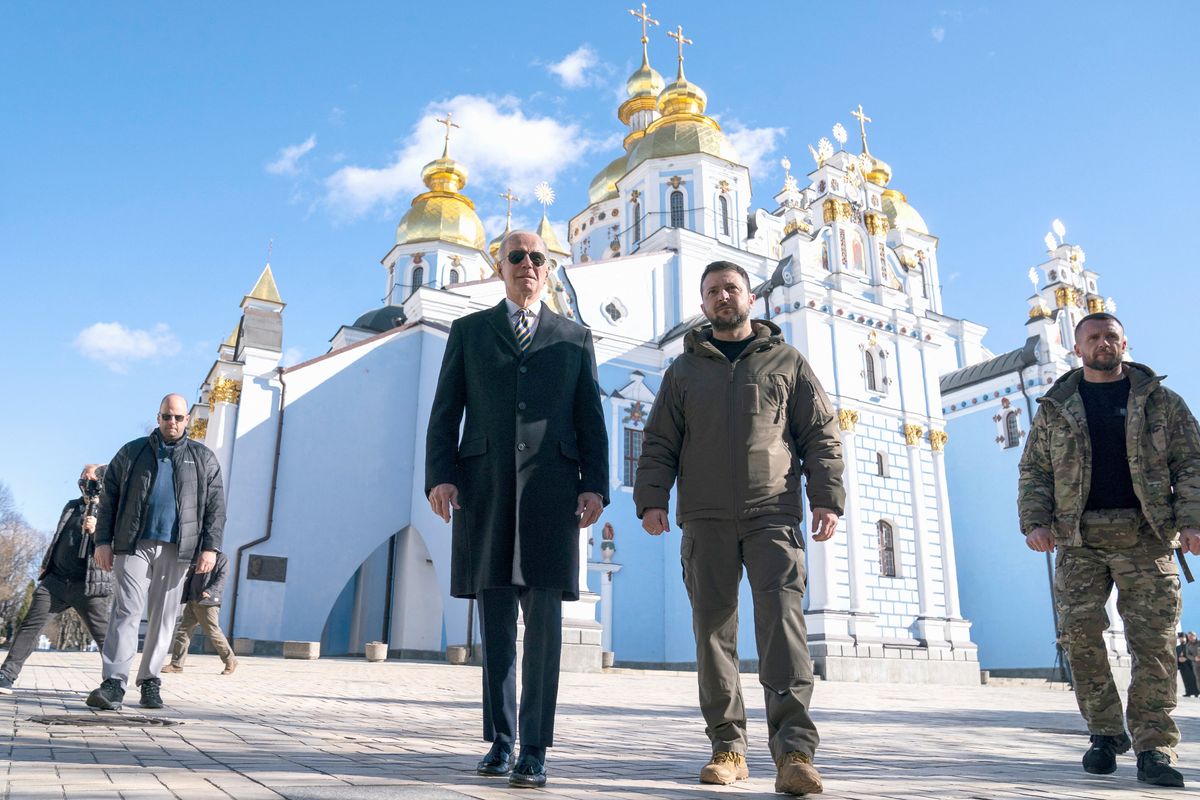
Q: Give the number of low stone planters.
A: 3